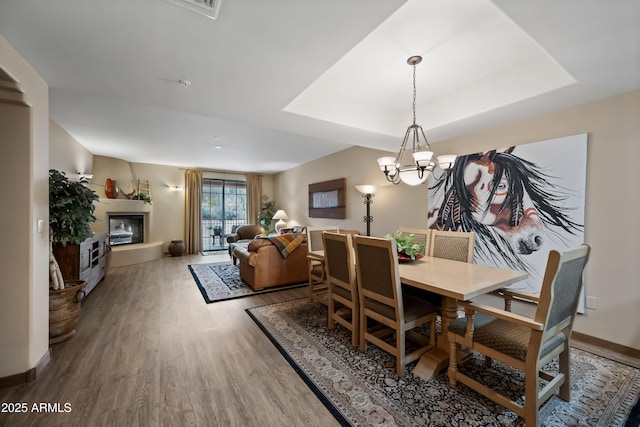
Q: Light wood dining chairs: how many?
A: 6